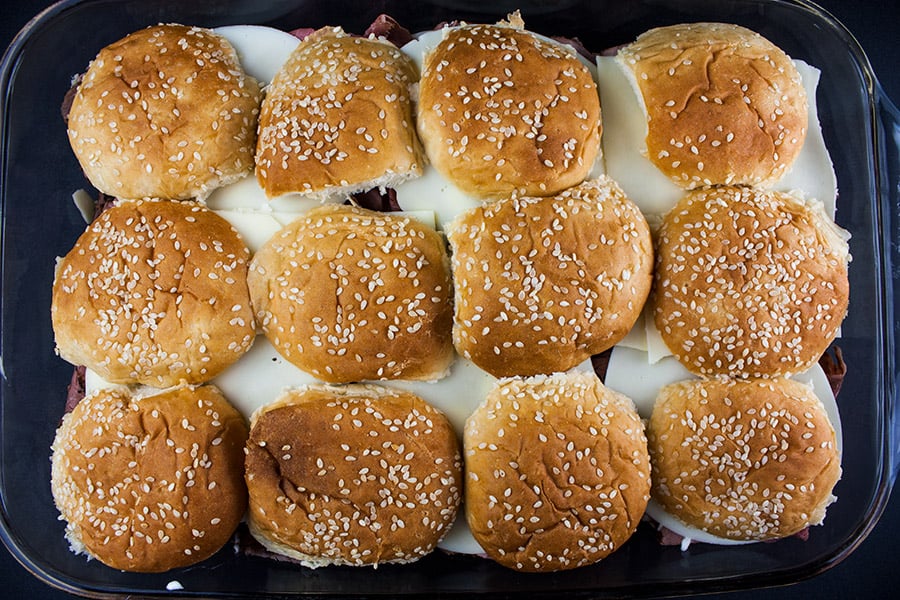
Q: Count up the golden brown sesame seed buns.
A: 12